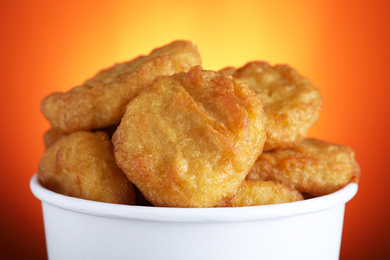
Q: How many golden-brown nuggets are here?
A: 7